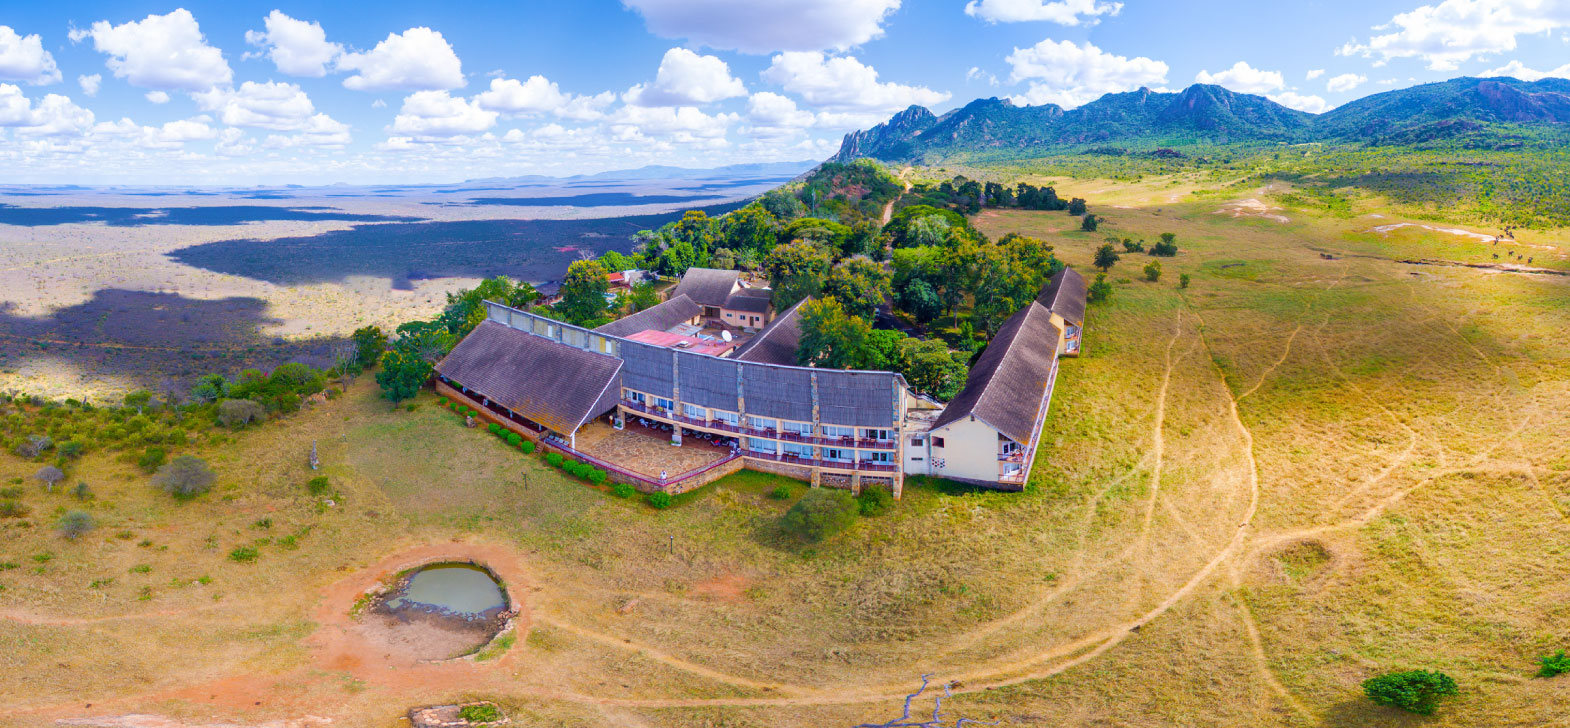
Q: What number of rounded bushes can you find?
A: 14